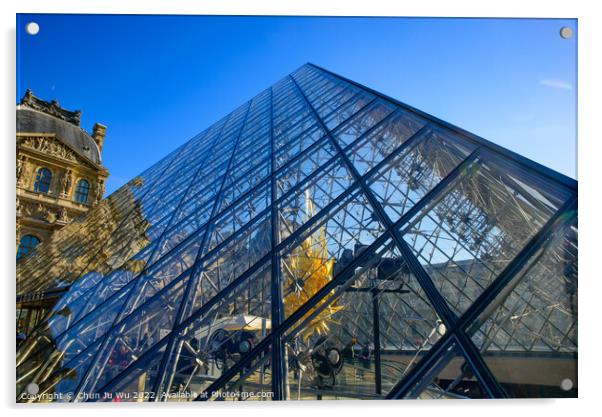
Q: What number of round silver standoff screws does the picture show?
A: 4